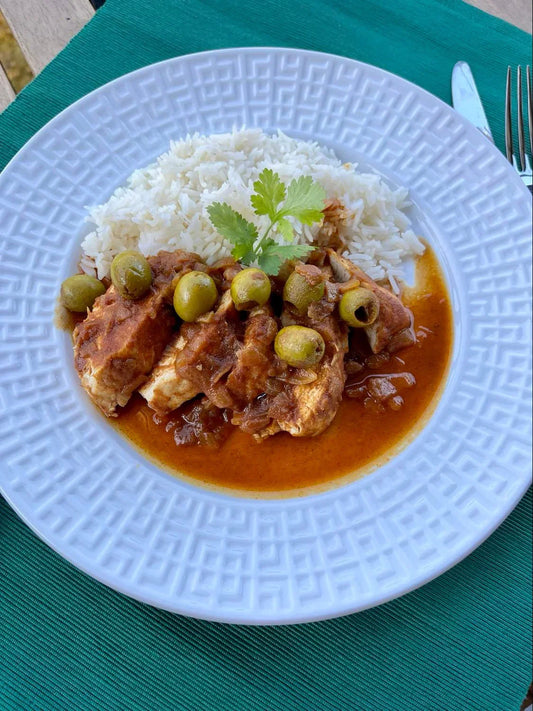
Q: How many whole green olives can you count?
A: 7